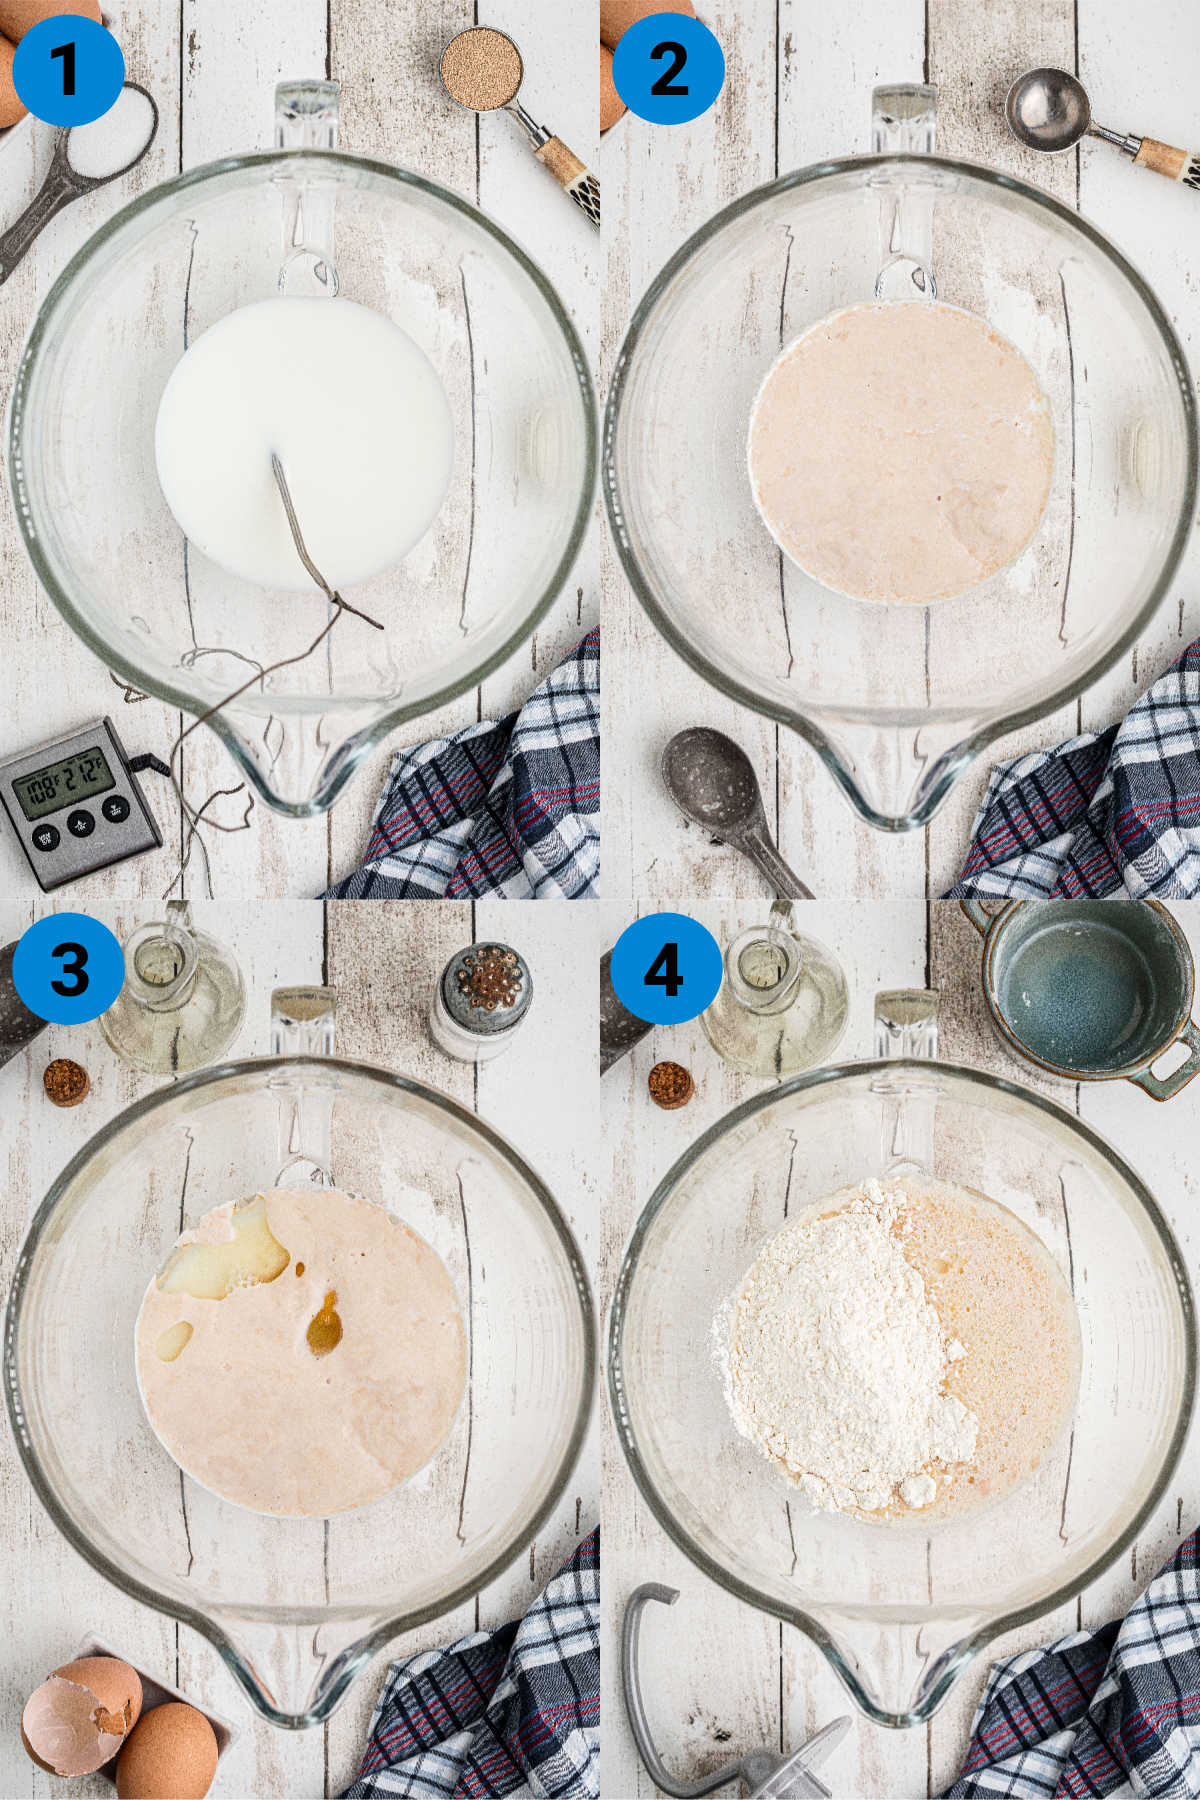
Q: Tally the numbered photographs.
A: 4